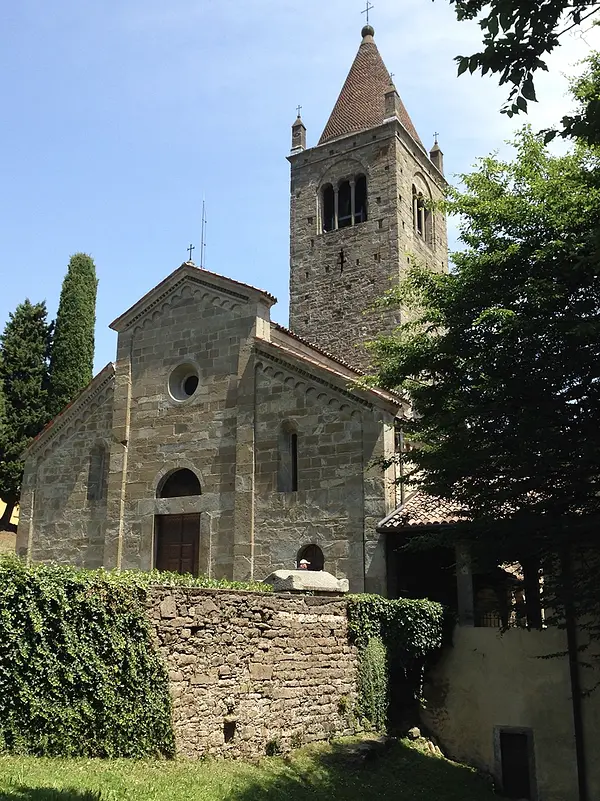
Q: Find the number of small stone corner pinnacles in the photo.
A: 3